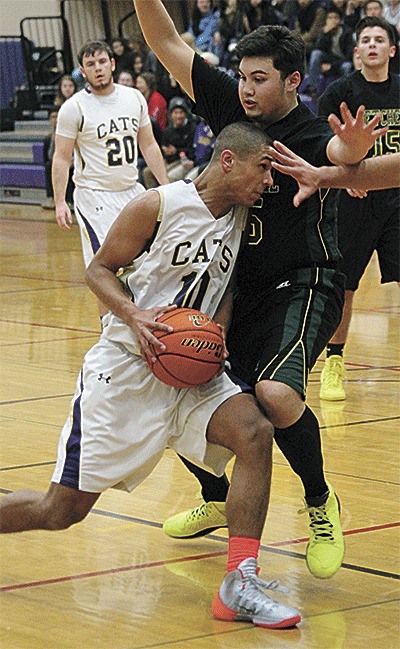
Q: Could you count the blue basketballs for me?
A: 0